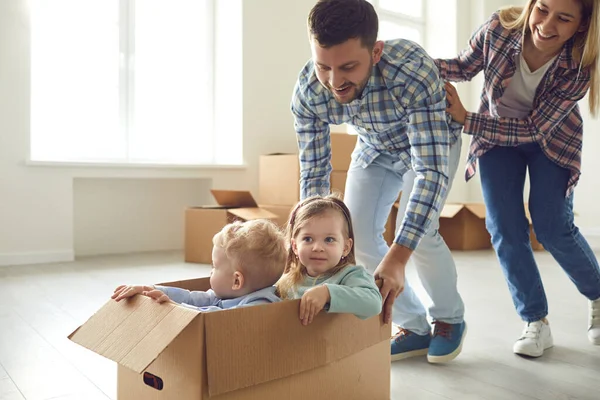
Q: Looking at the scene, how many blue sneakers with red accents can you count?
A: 2